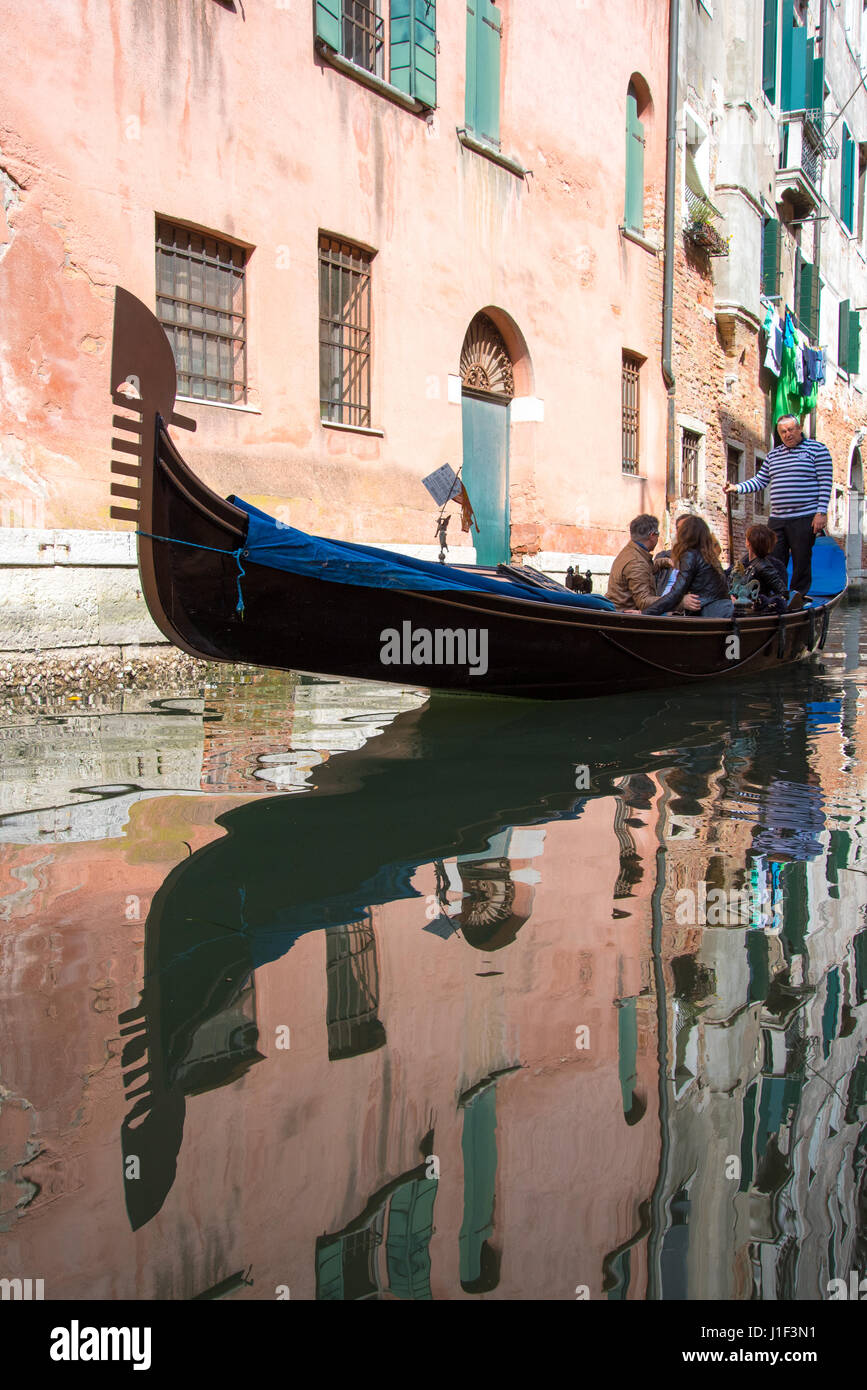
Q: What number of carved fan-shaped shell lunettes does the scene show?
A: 1